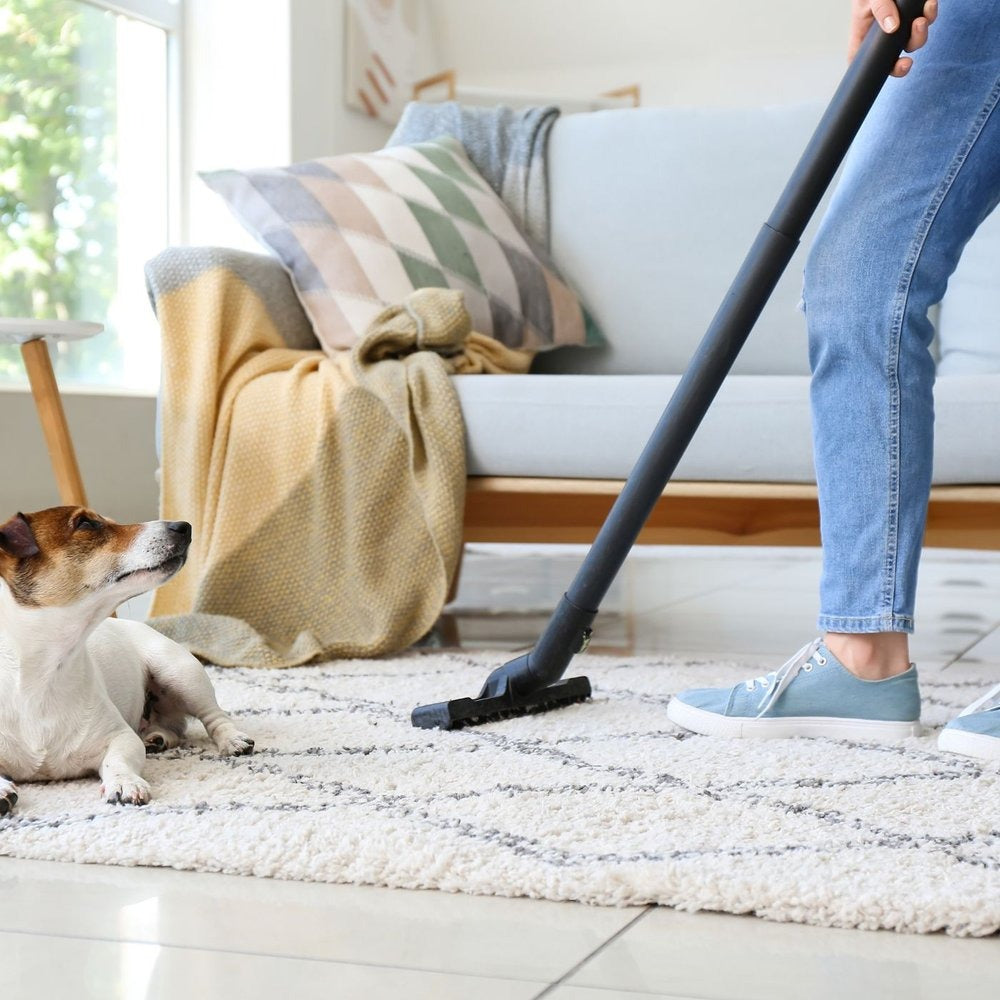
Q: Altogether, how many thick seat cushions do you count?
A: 1